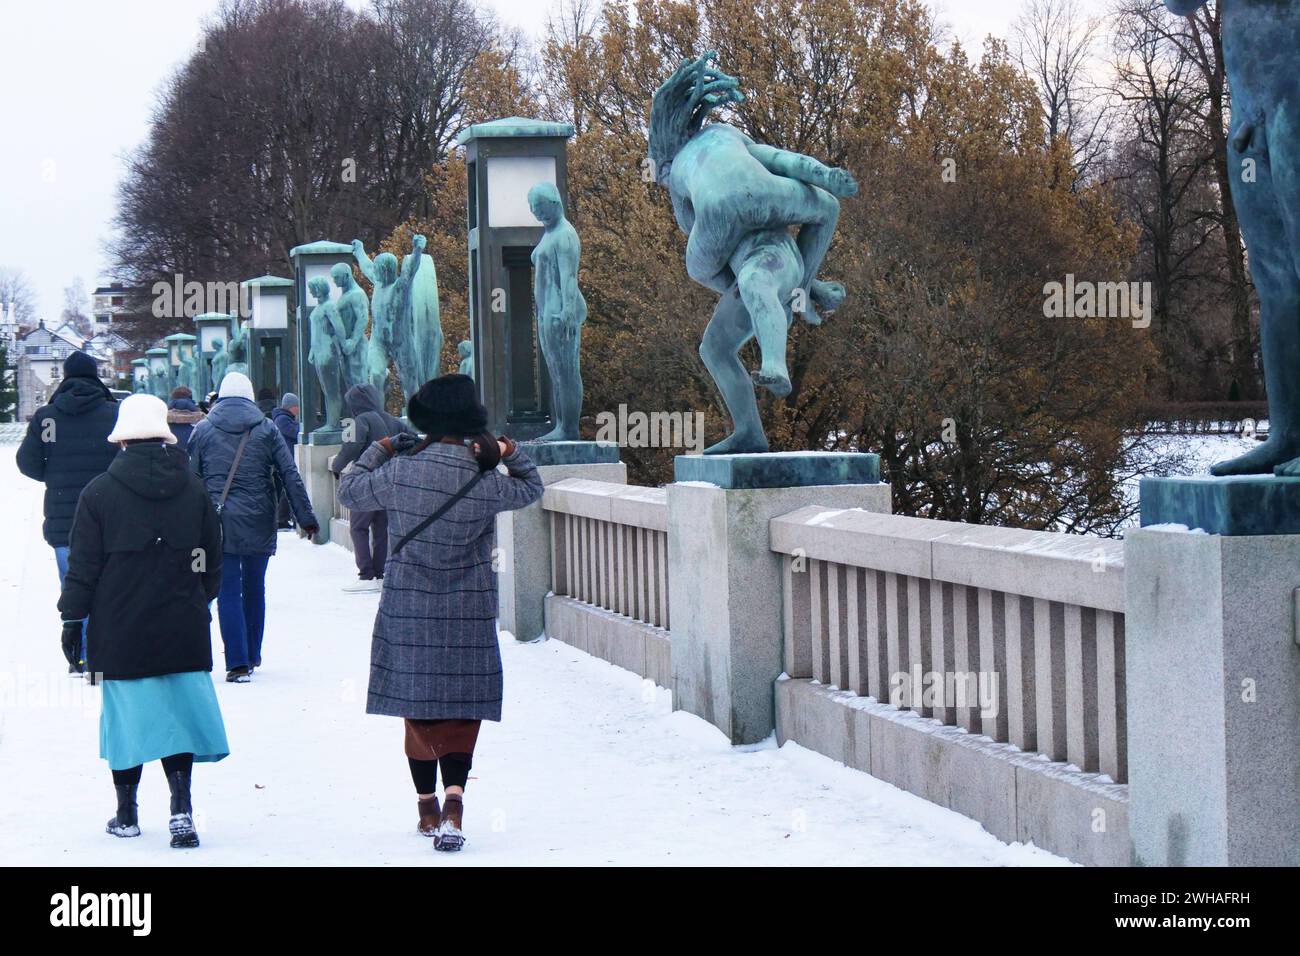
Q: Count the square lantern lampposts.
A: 7